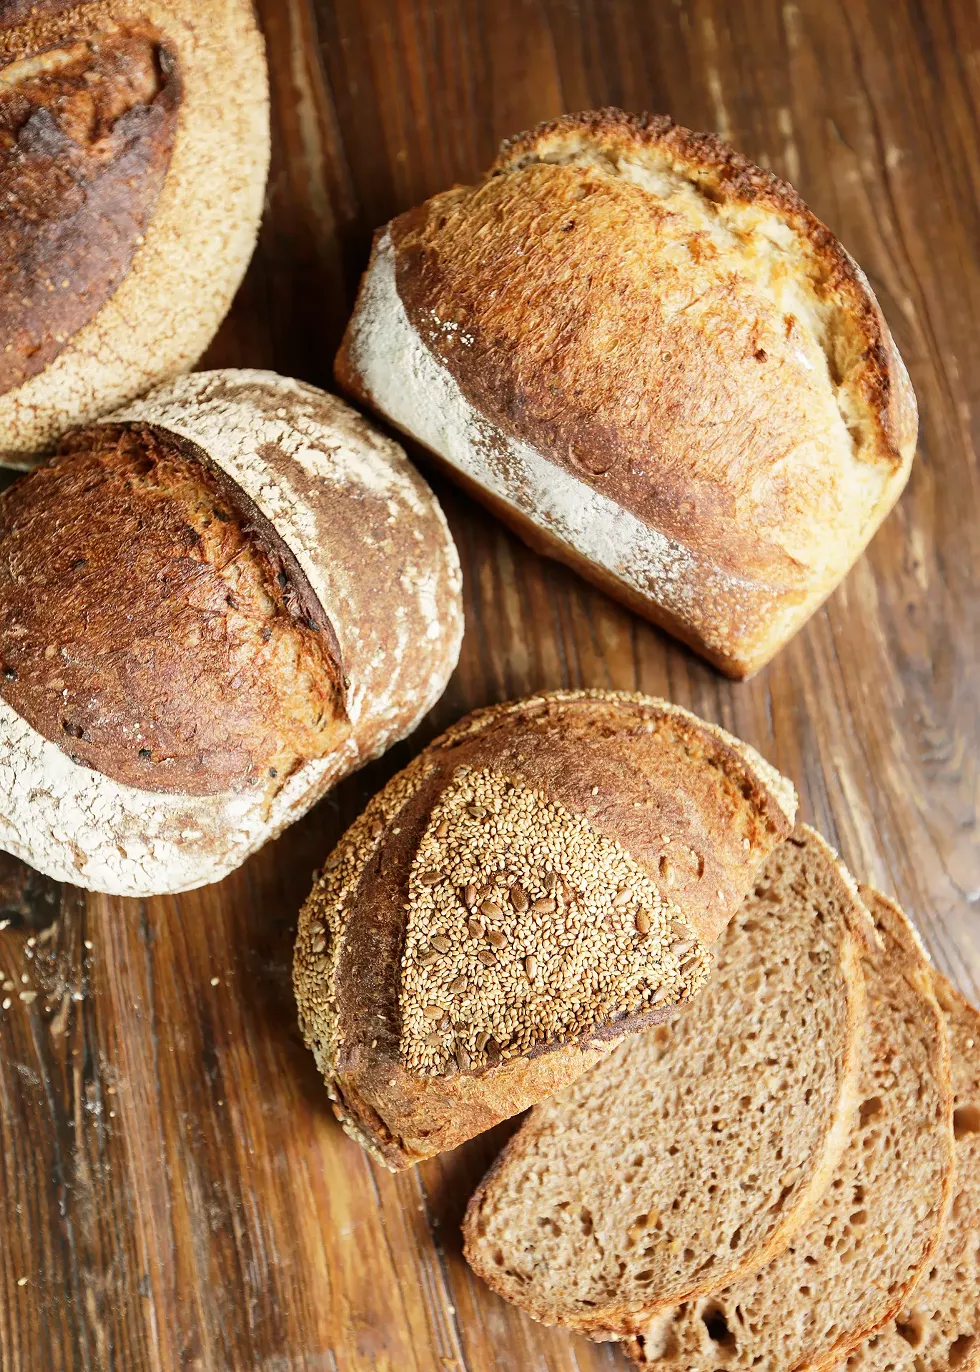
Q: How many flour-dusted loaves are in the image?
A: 3